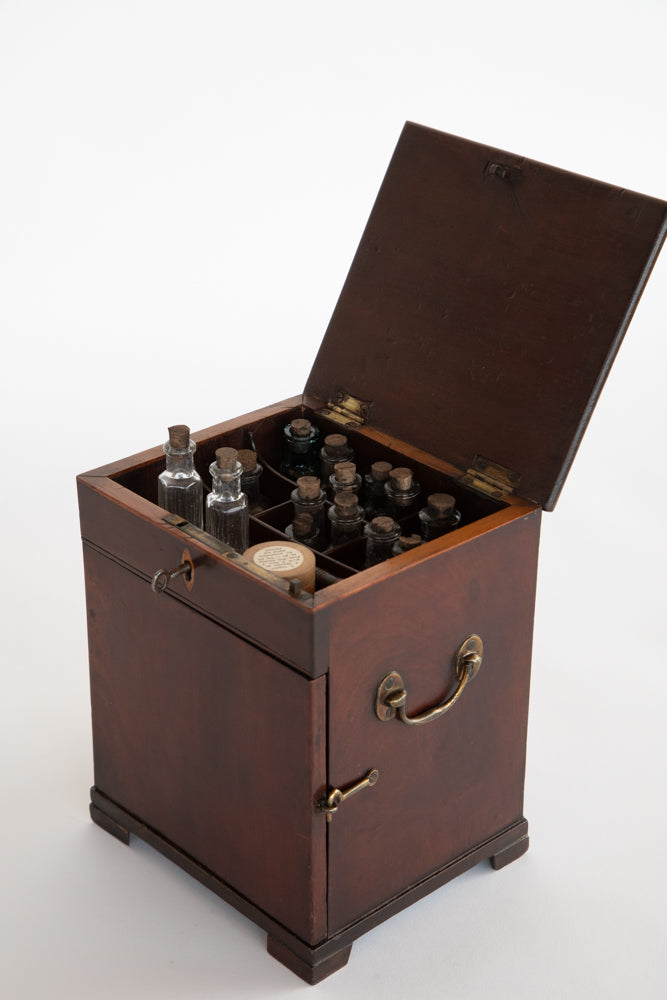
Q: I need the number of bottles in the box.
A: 14